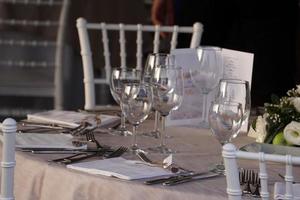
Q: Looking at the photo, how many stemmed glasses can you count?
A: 7